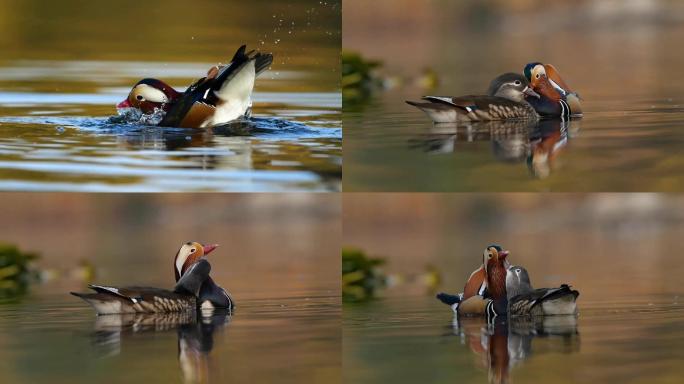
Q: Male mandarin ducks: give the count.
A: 4